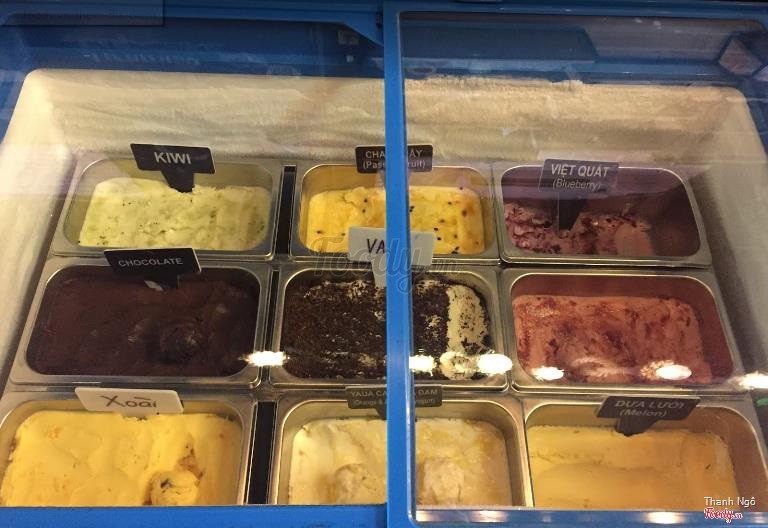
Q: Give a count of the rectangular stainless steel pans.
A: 9